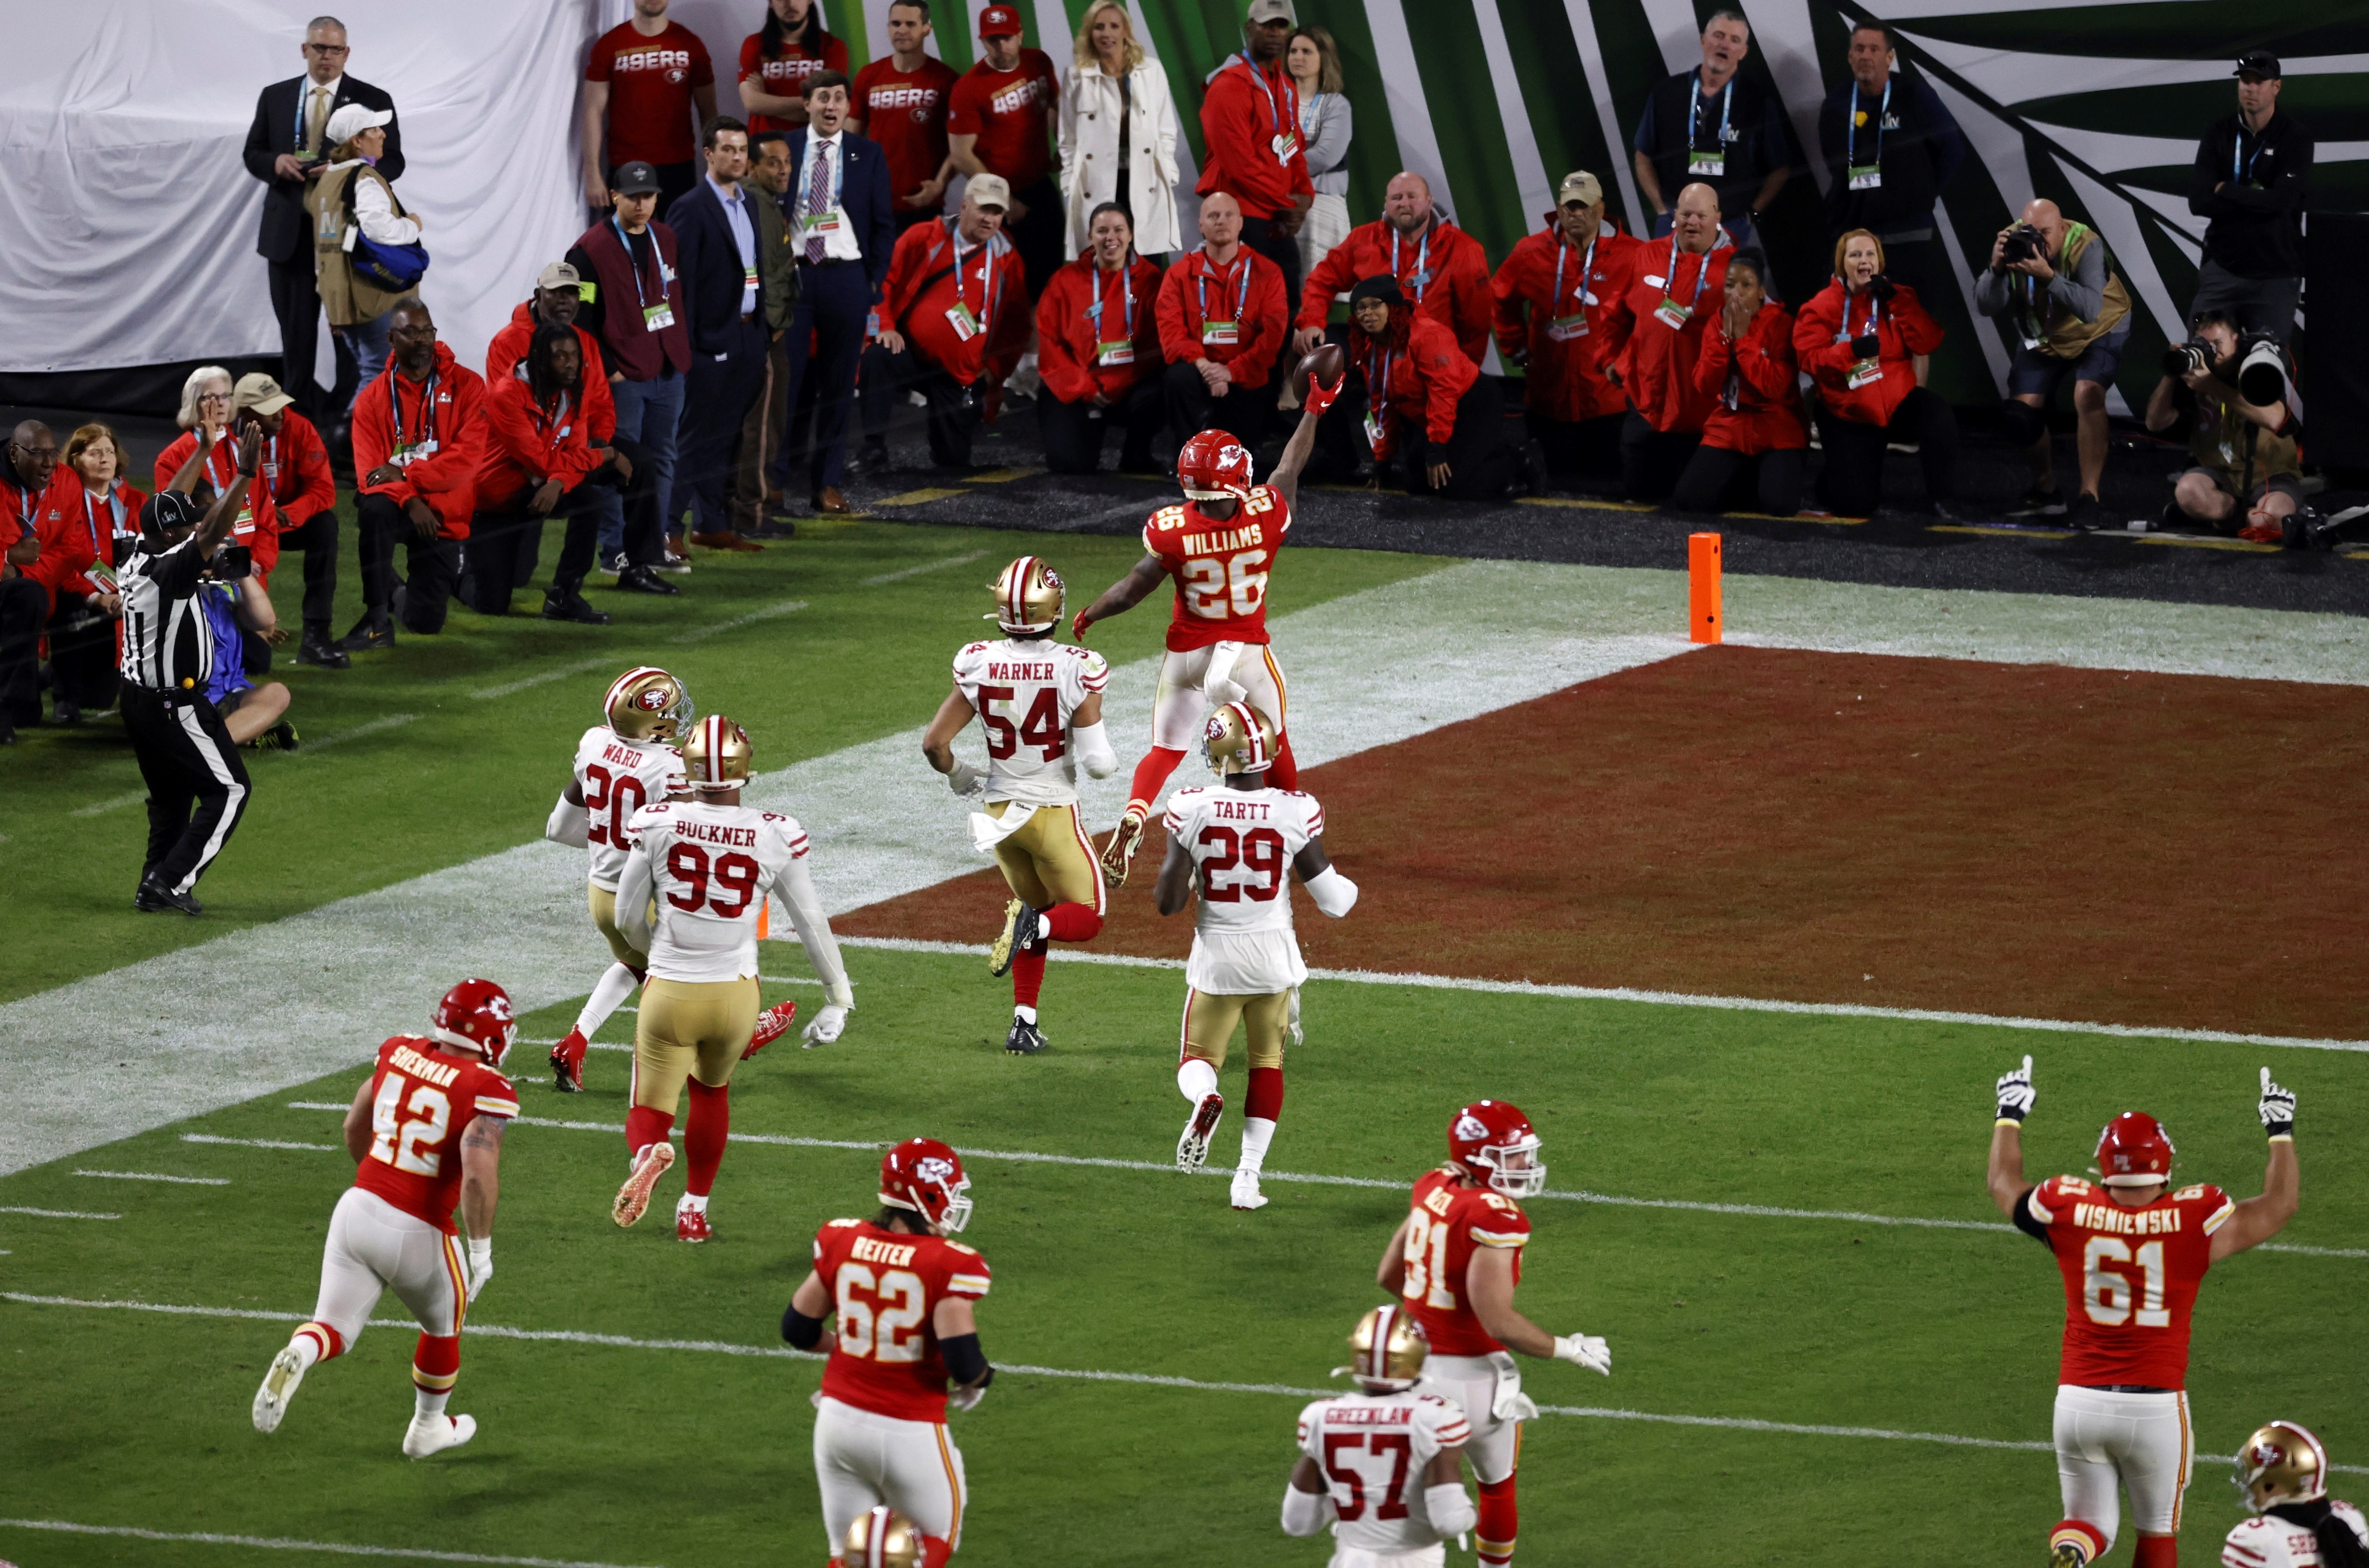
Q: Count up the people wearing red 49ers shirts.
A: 4